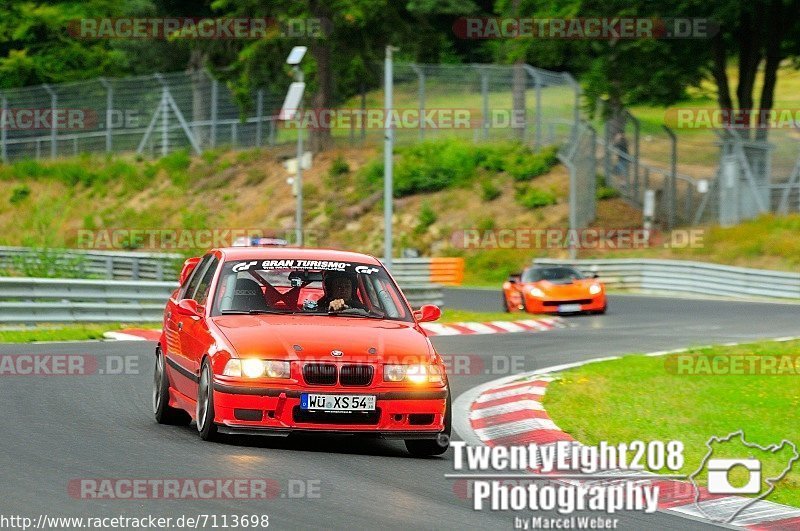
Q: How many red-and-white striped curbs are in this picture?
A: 2